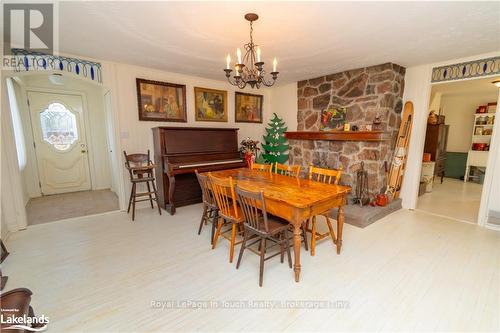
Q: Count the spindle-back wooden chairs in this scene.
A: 6